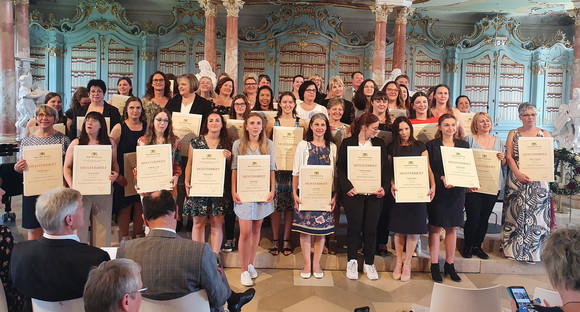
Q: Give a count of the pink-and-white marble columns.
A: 7